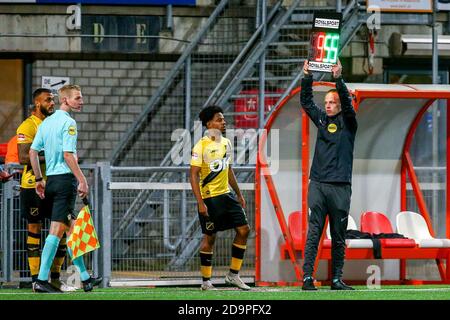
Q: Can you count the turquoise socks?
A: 2